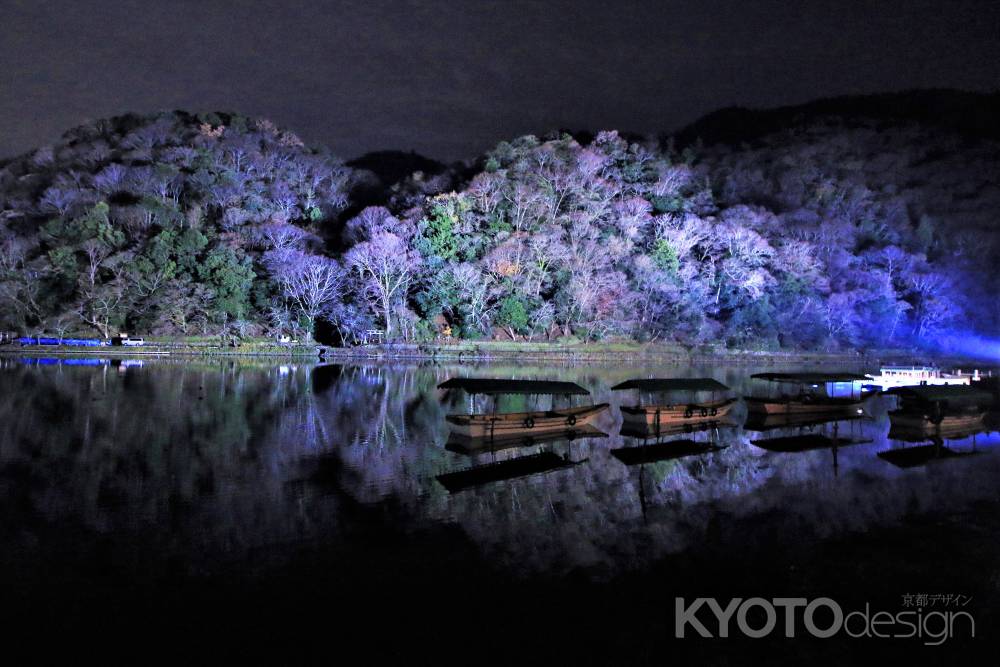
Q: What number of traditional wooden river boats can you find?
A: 4